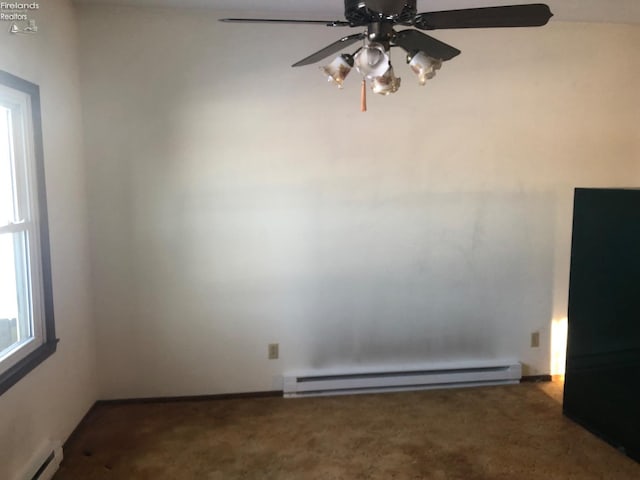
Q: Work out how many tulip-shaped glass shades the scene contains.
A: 4